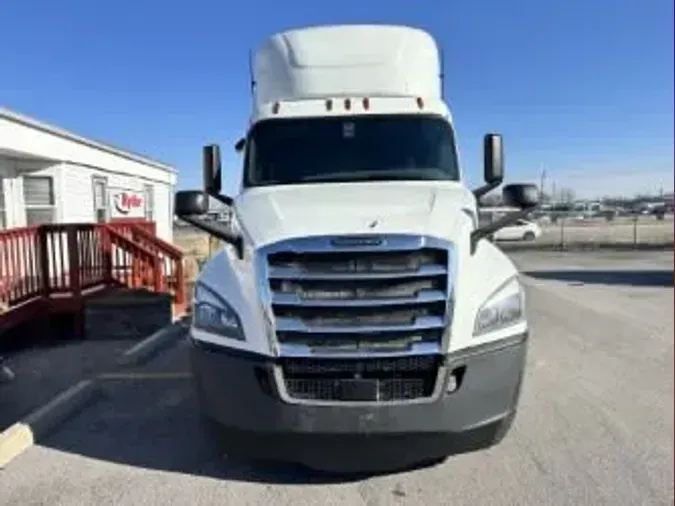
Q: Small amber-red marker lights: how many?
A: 5